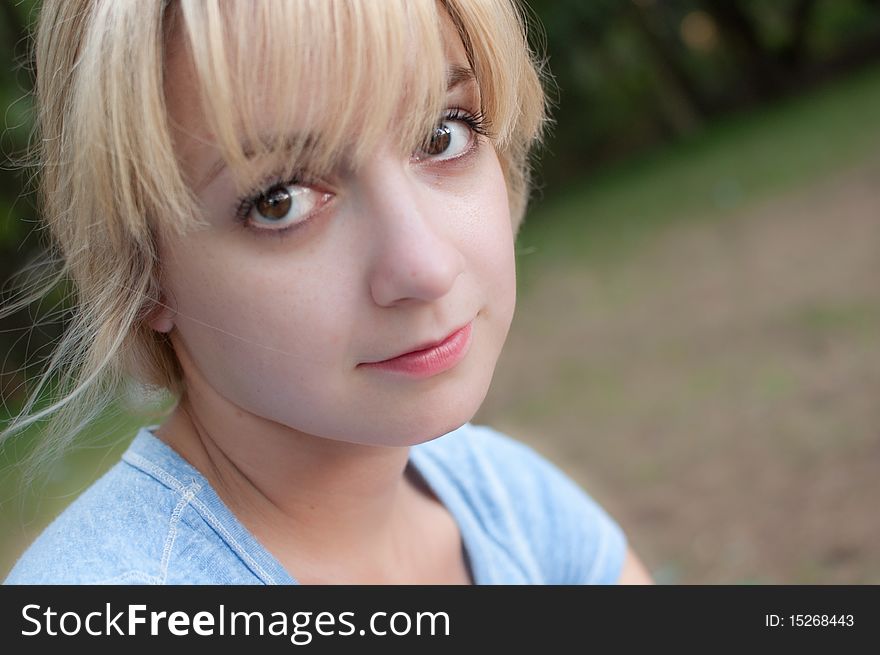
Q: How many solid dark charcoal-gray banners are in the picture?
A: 1